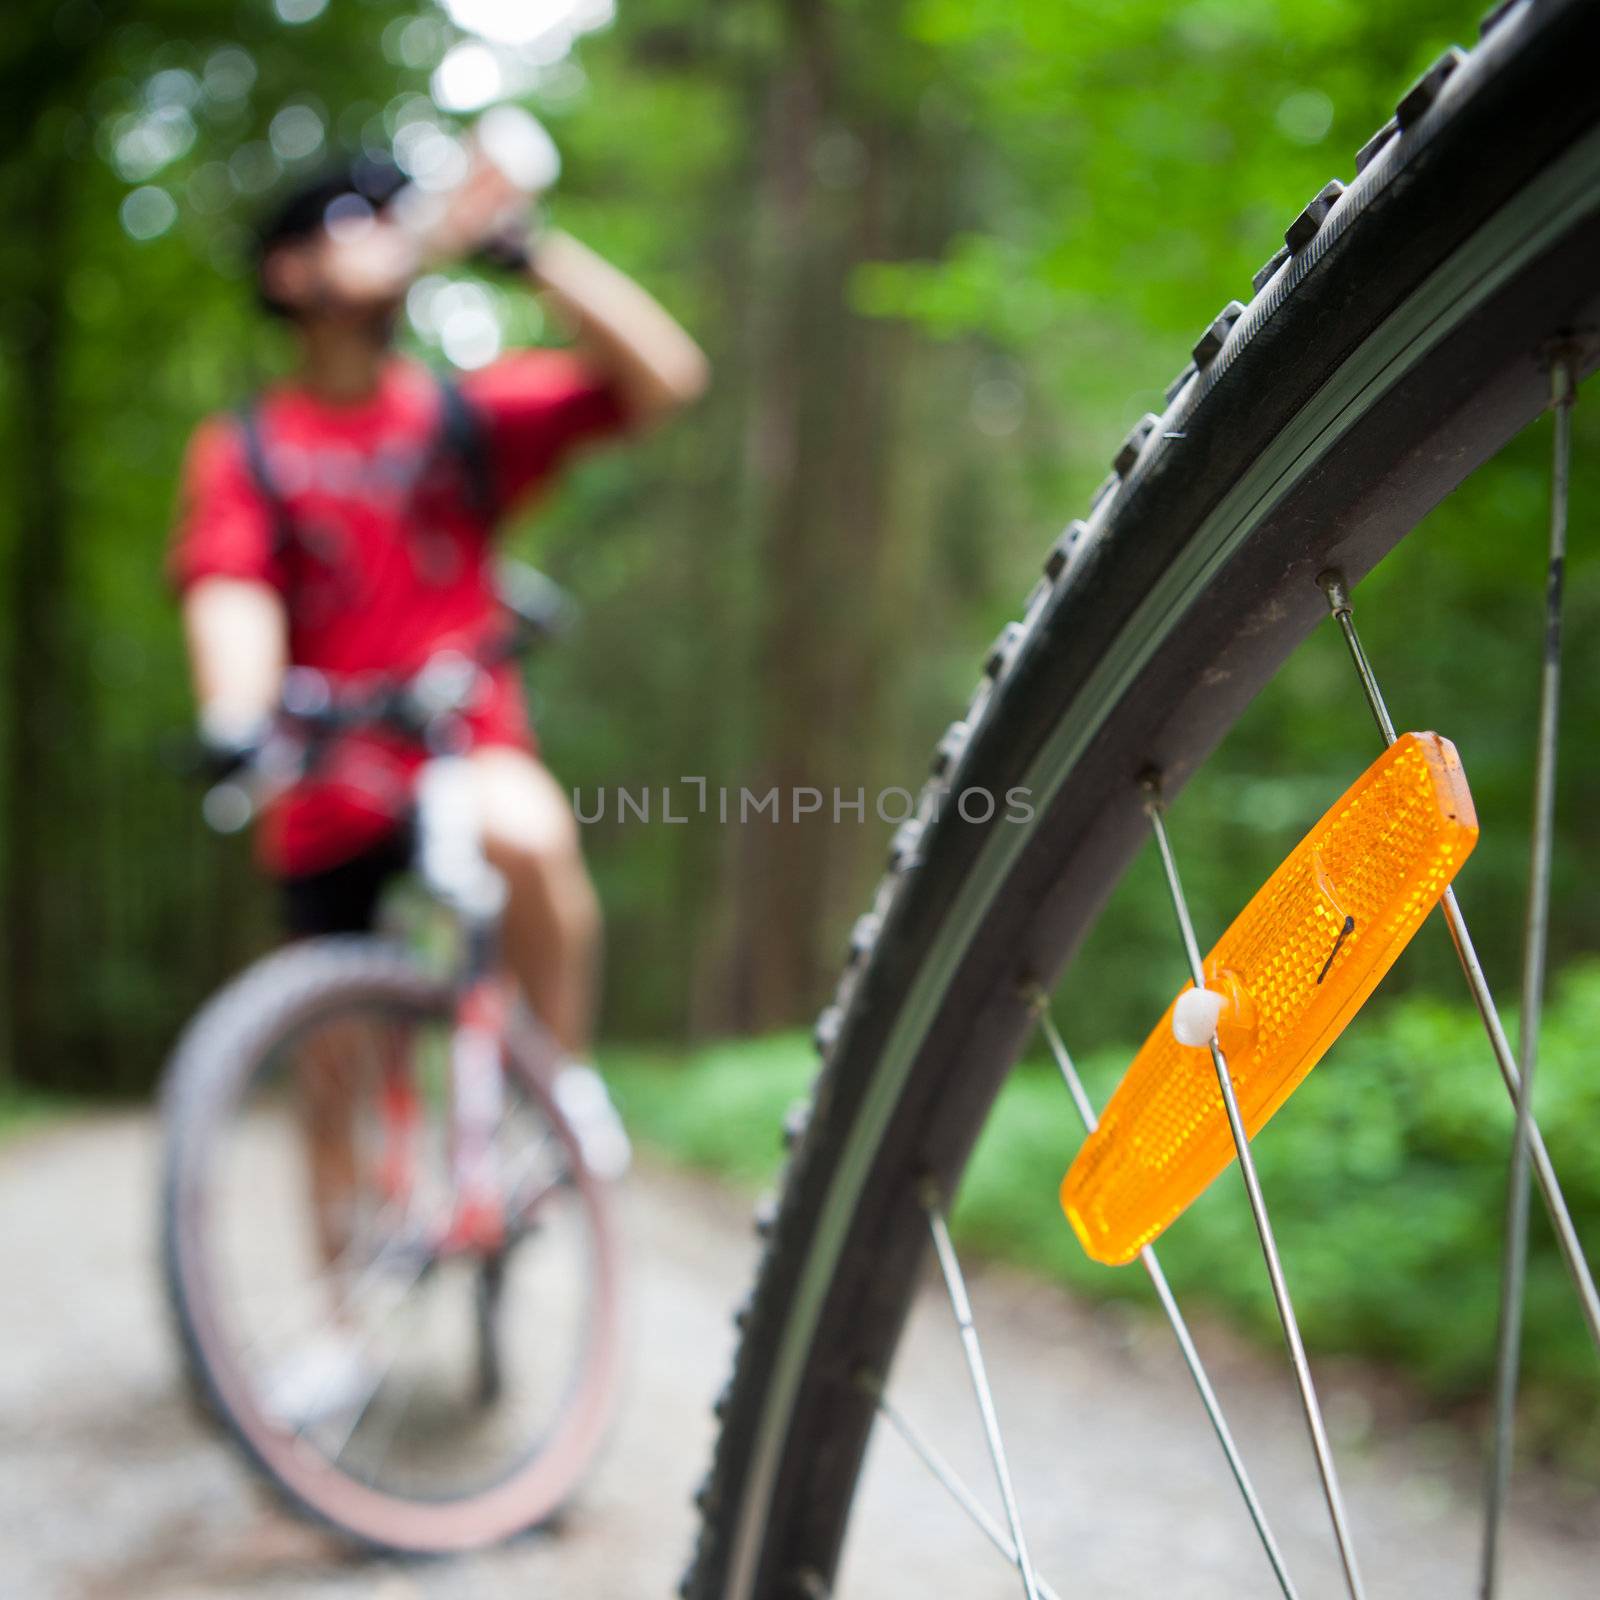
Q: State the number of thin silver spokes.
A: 6